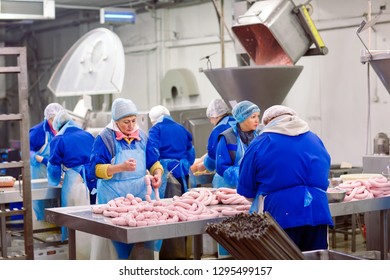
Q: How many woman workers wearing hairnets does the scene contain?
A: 7